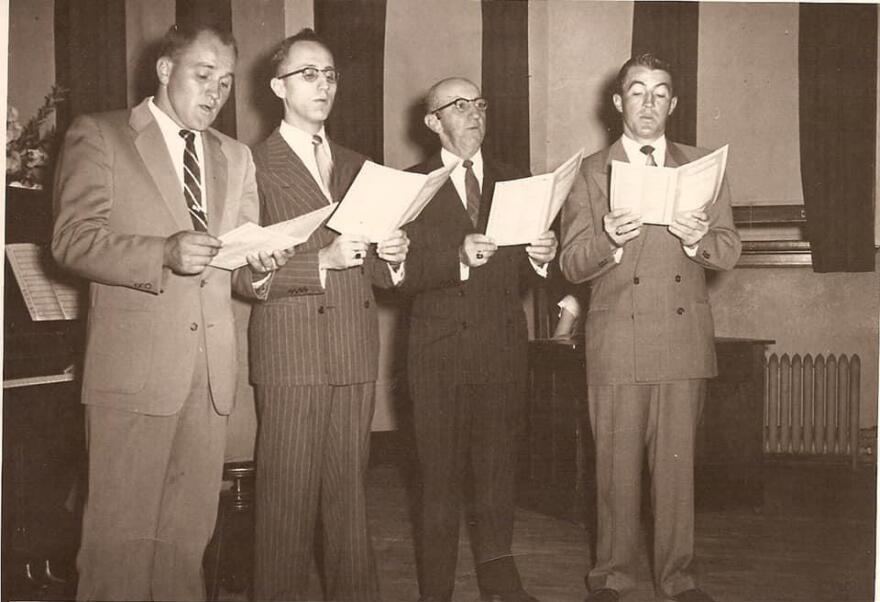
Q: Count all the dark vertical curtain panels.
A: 6